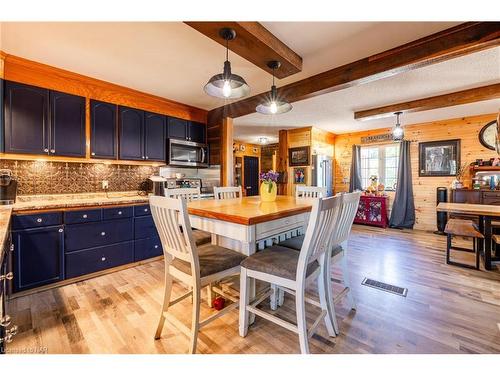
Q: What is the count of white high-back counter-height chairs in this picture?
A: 6